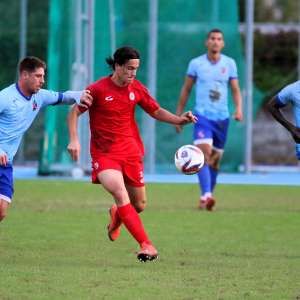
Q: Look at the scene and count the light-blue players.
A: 3